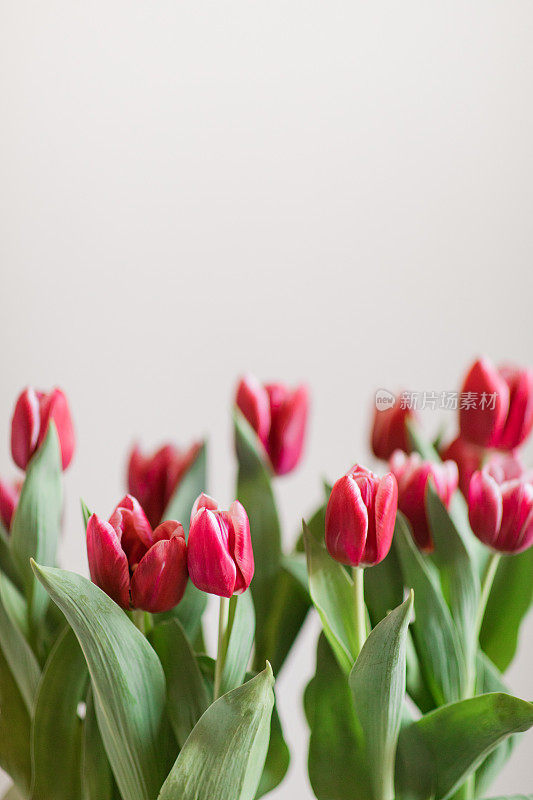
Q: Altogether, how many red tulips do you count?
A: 12